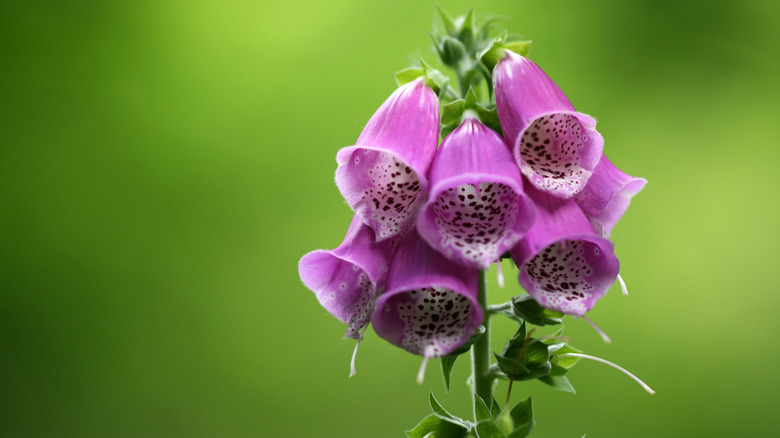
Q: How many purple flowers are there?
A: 7